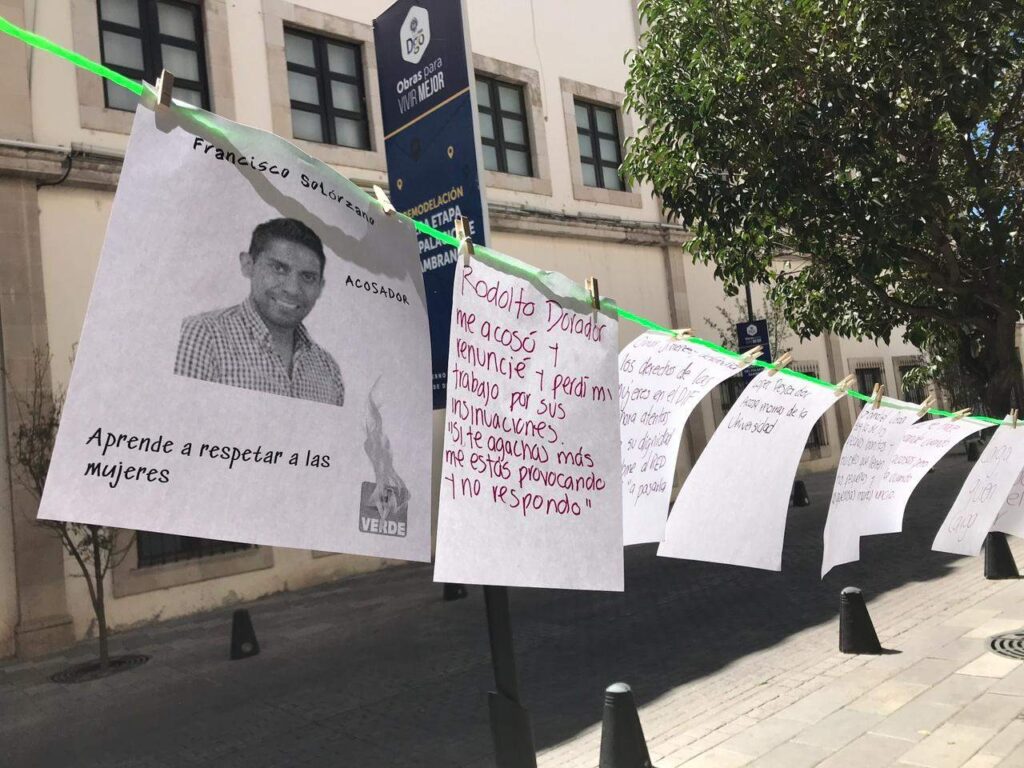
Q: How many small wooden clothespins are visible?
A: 12